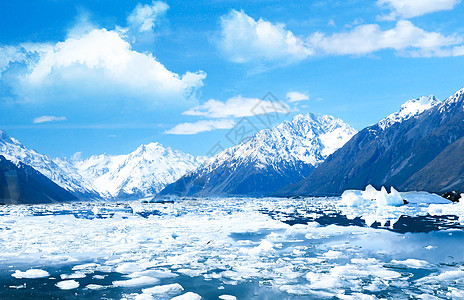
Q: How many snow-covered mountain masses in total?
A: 4